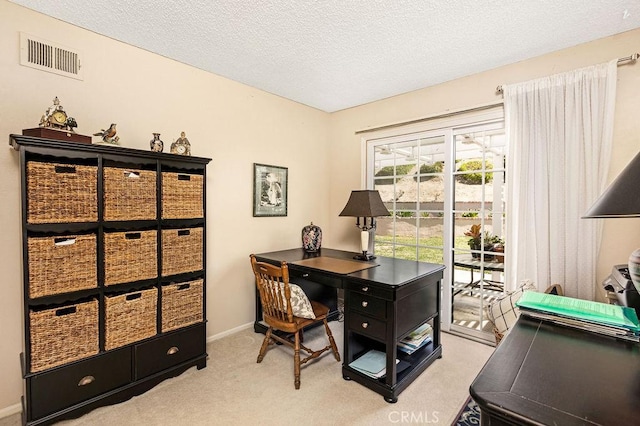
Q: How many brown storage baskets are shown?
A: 9